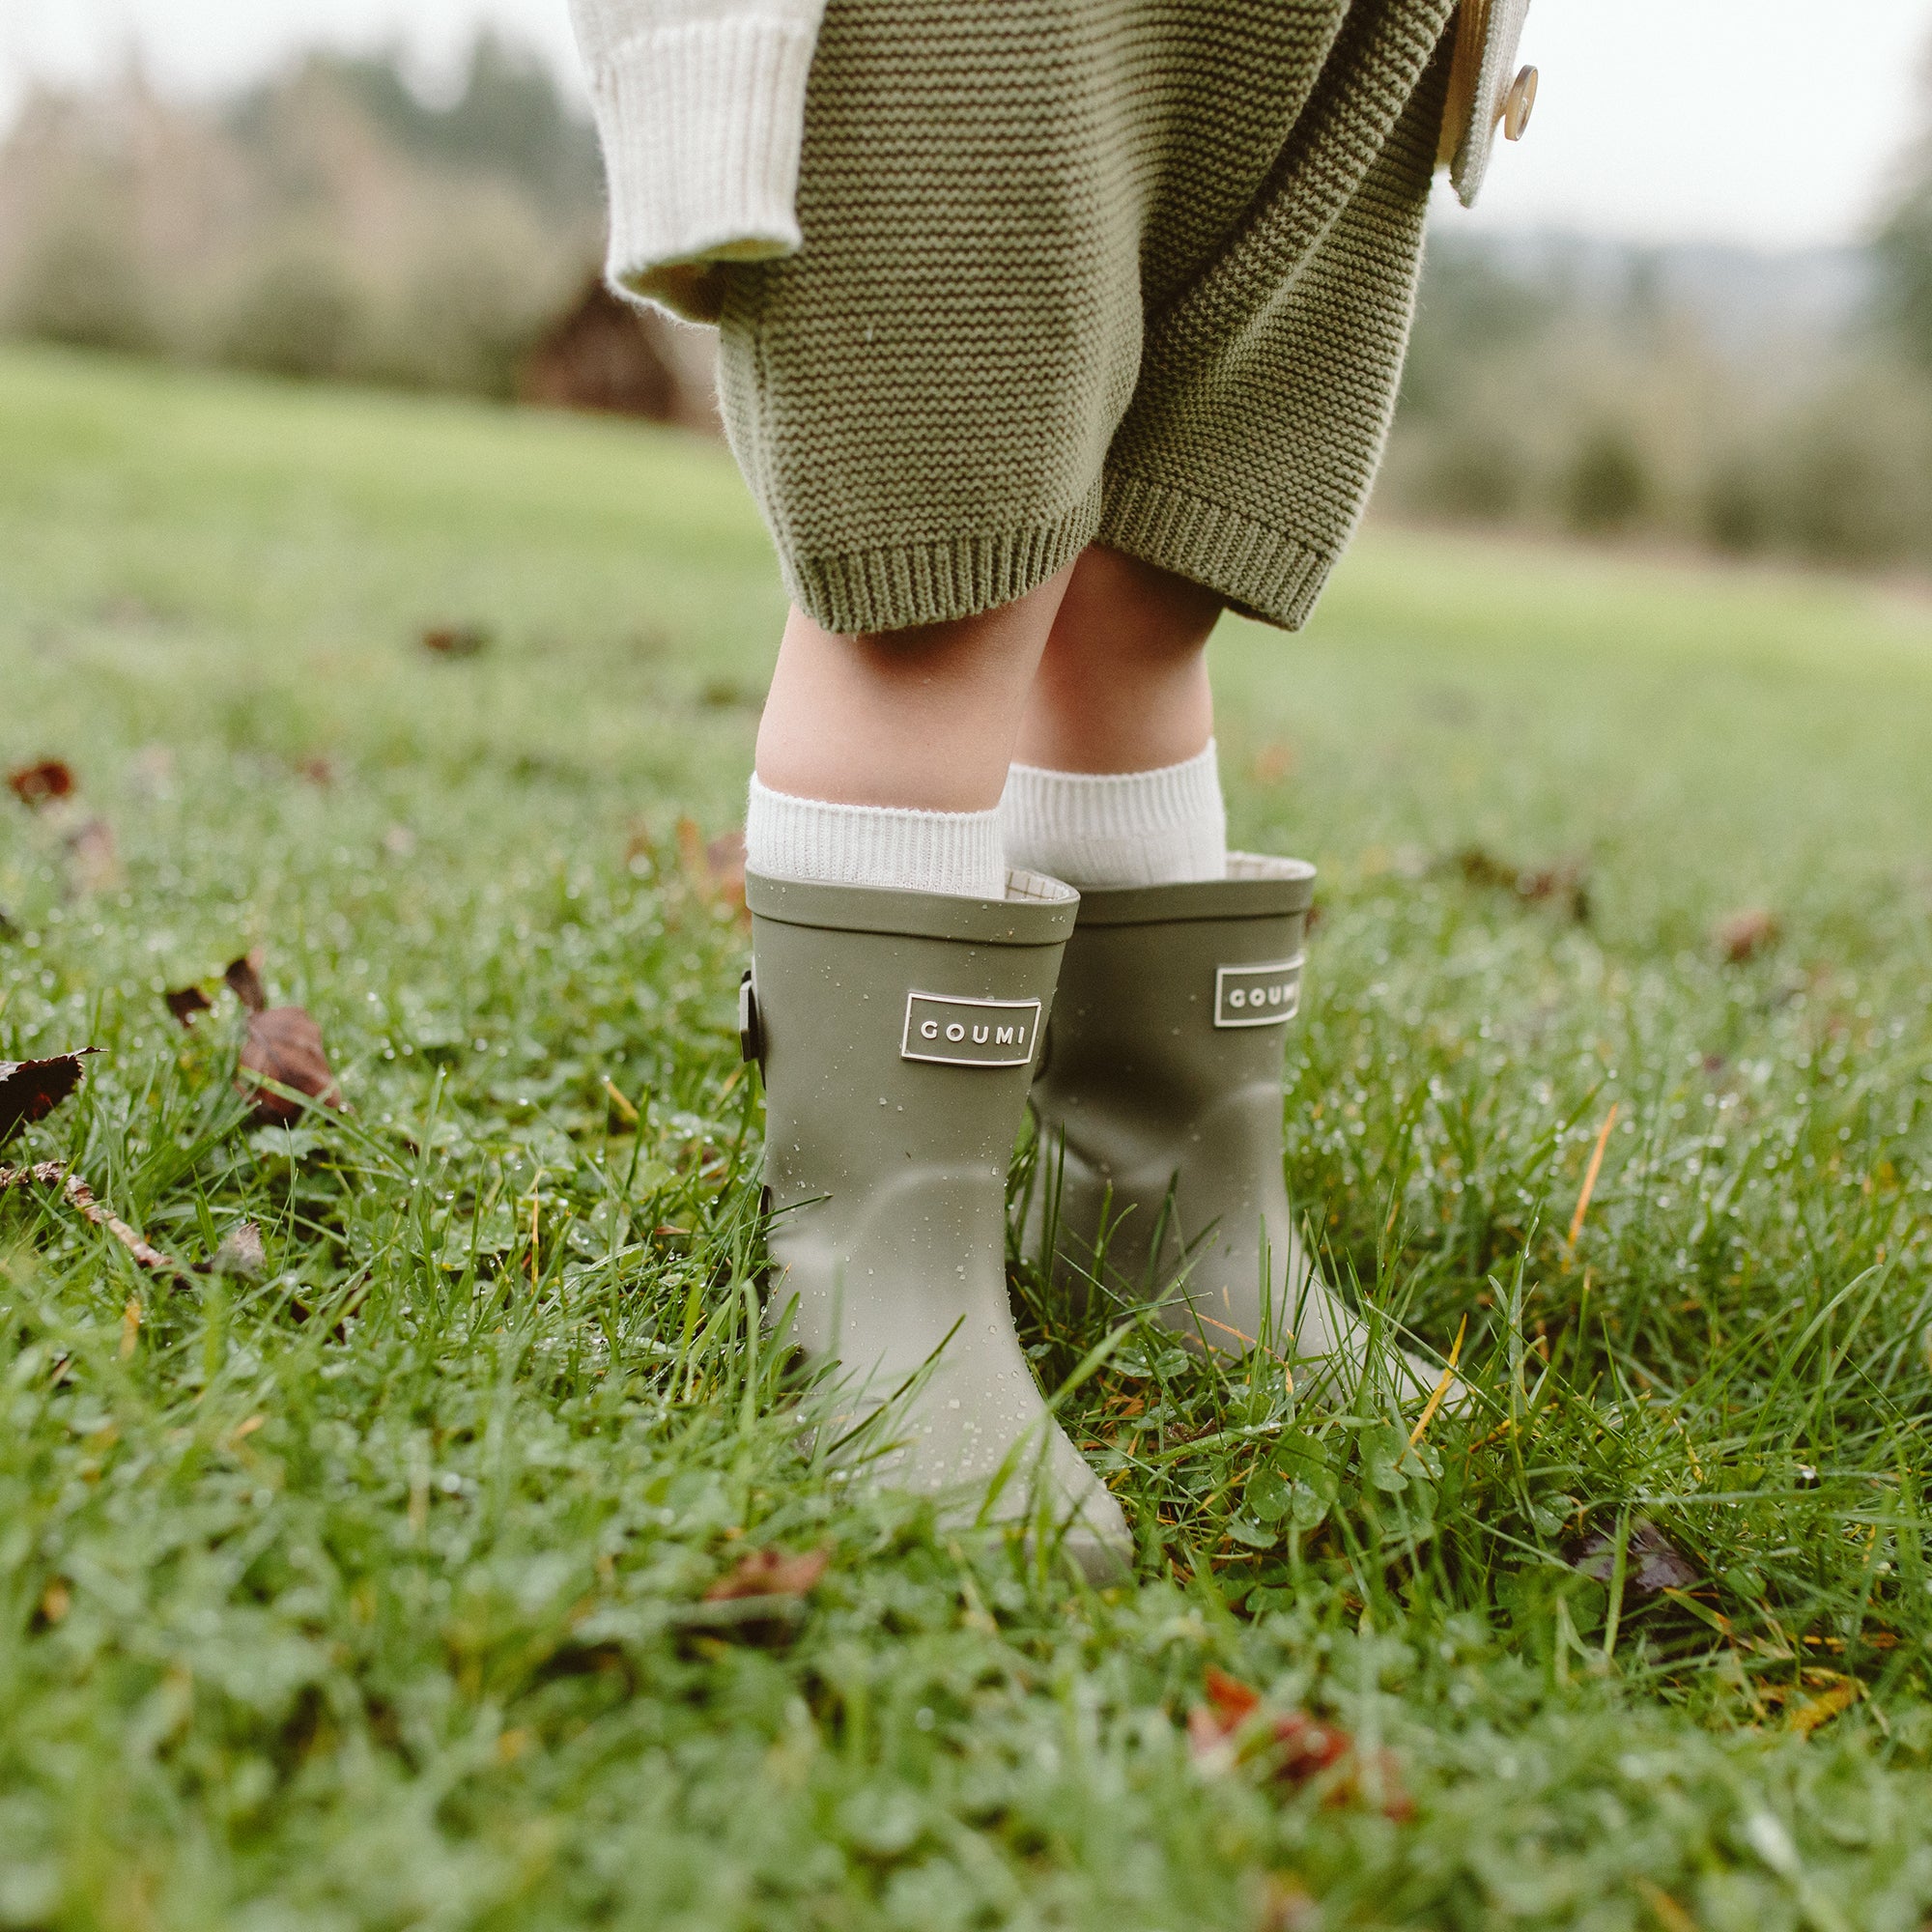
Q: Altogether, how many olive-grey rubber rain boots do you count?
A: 2